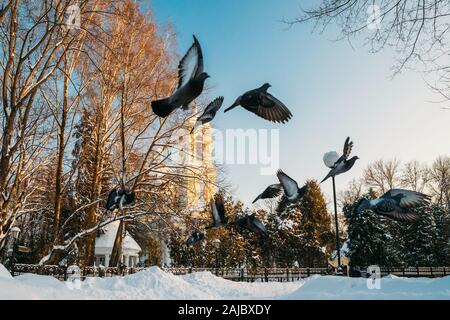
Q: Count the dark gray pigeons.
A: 11